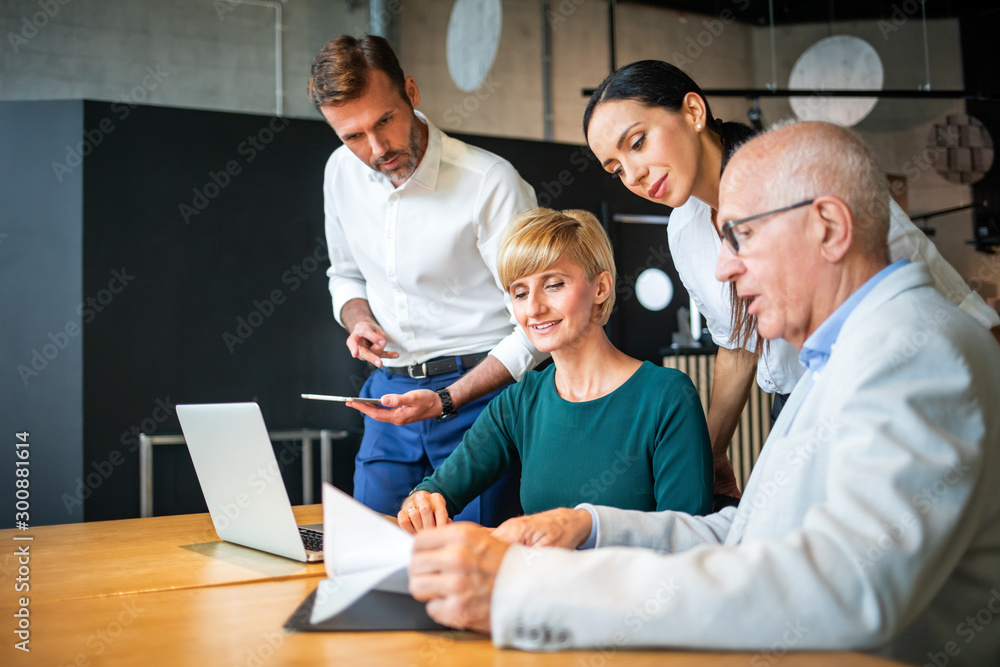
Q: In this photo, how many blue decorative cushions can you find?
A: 0